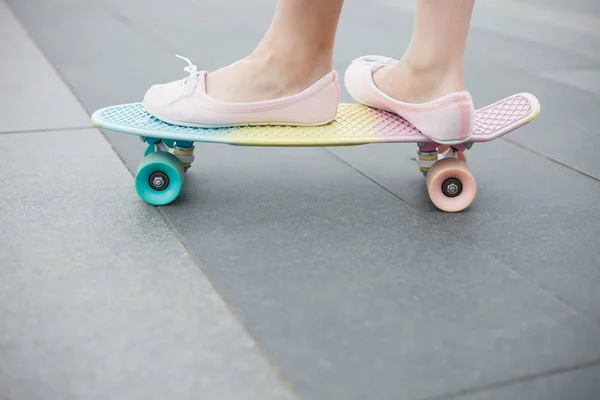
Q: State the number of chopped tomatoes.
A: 0